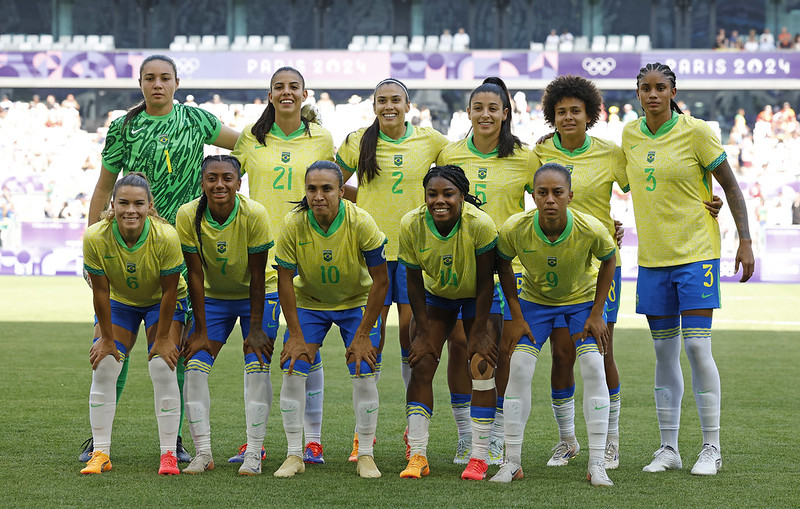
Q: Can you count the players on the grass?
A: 11